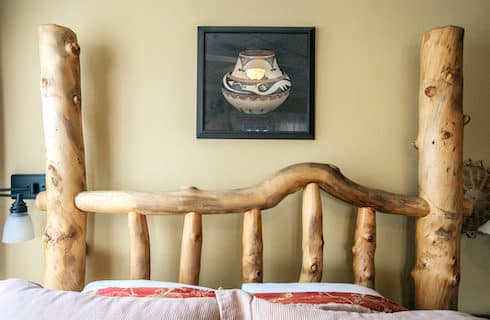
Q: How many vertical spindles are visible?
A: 5